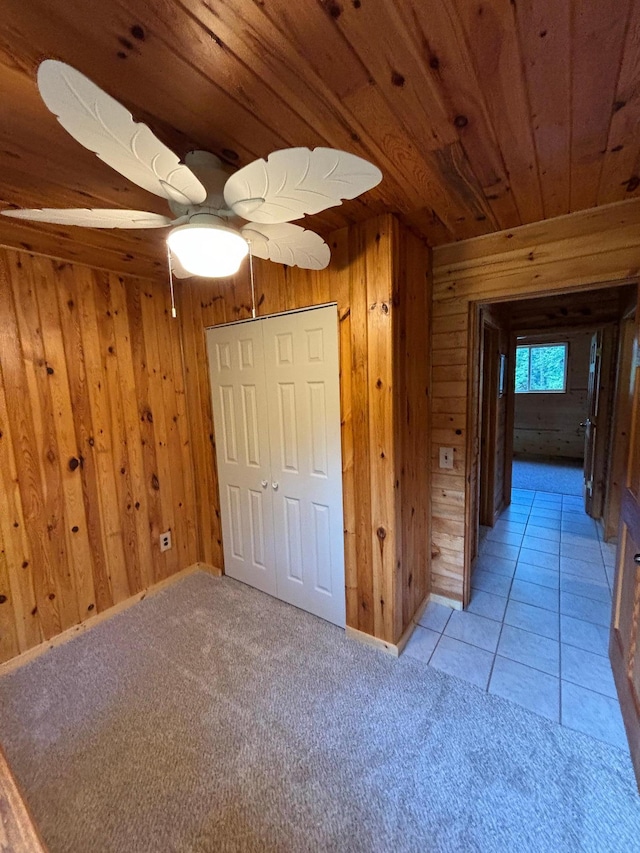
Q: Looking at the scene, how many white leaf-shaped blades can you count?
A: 5